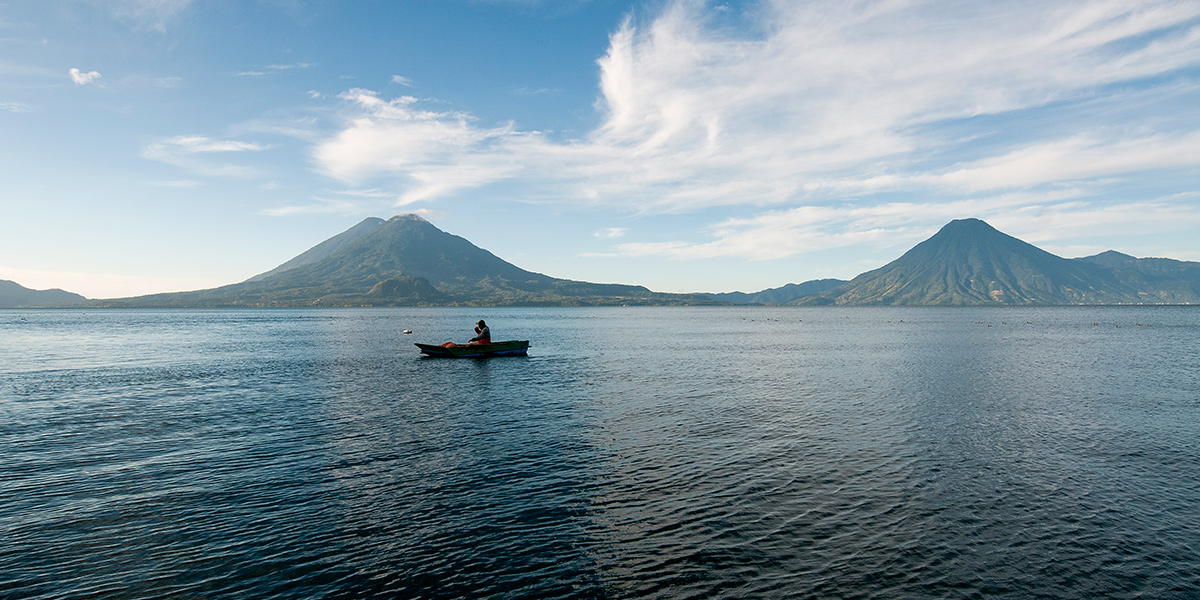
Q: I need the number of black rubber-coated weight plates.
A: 0